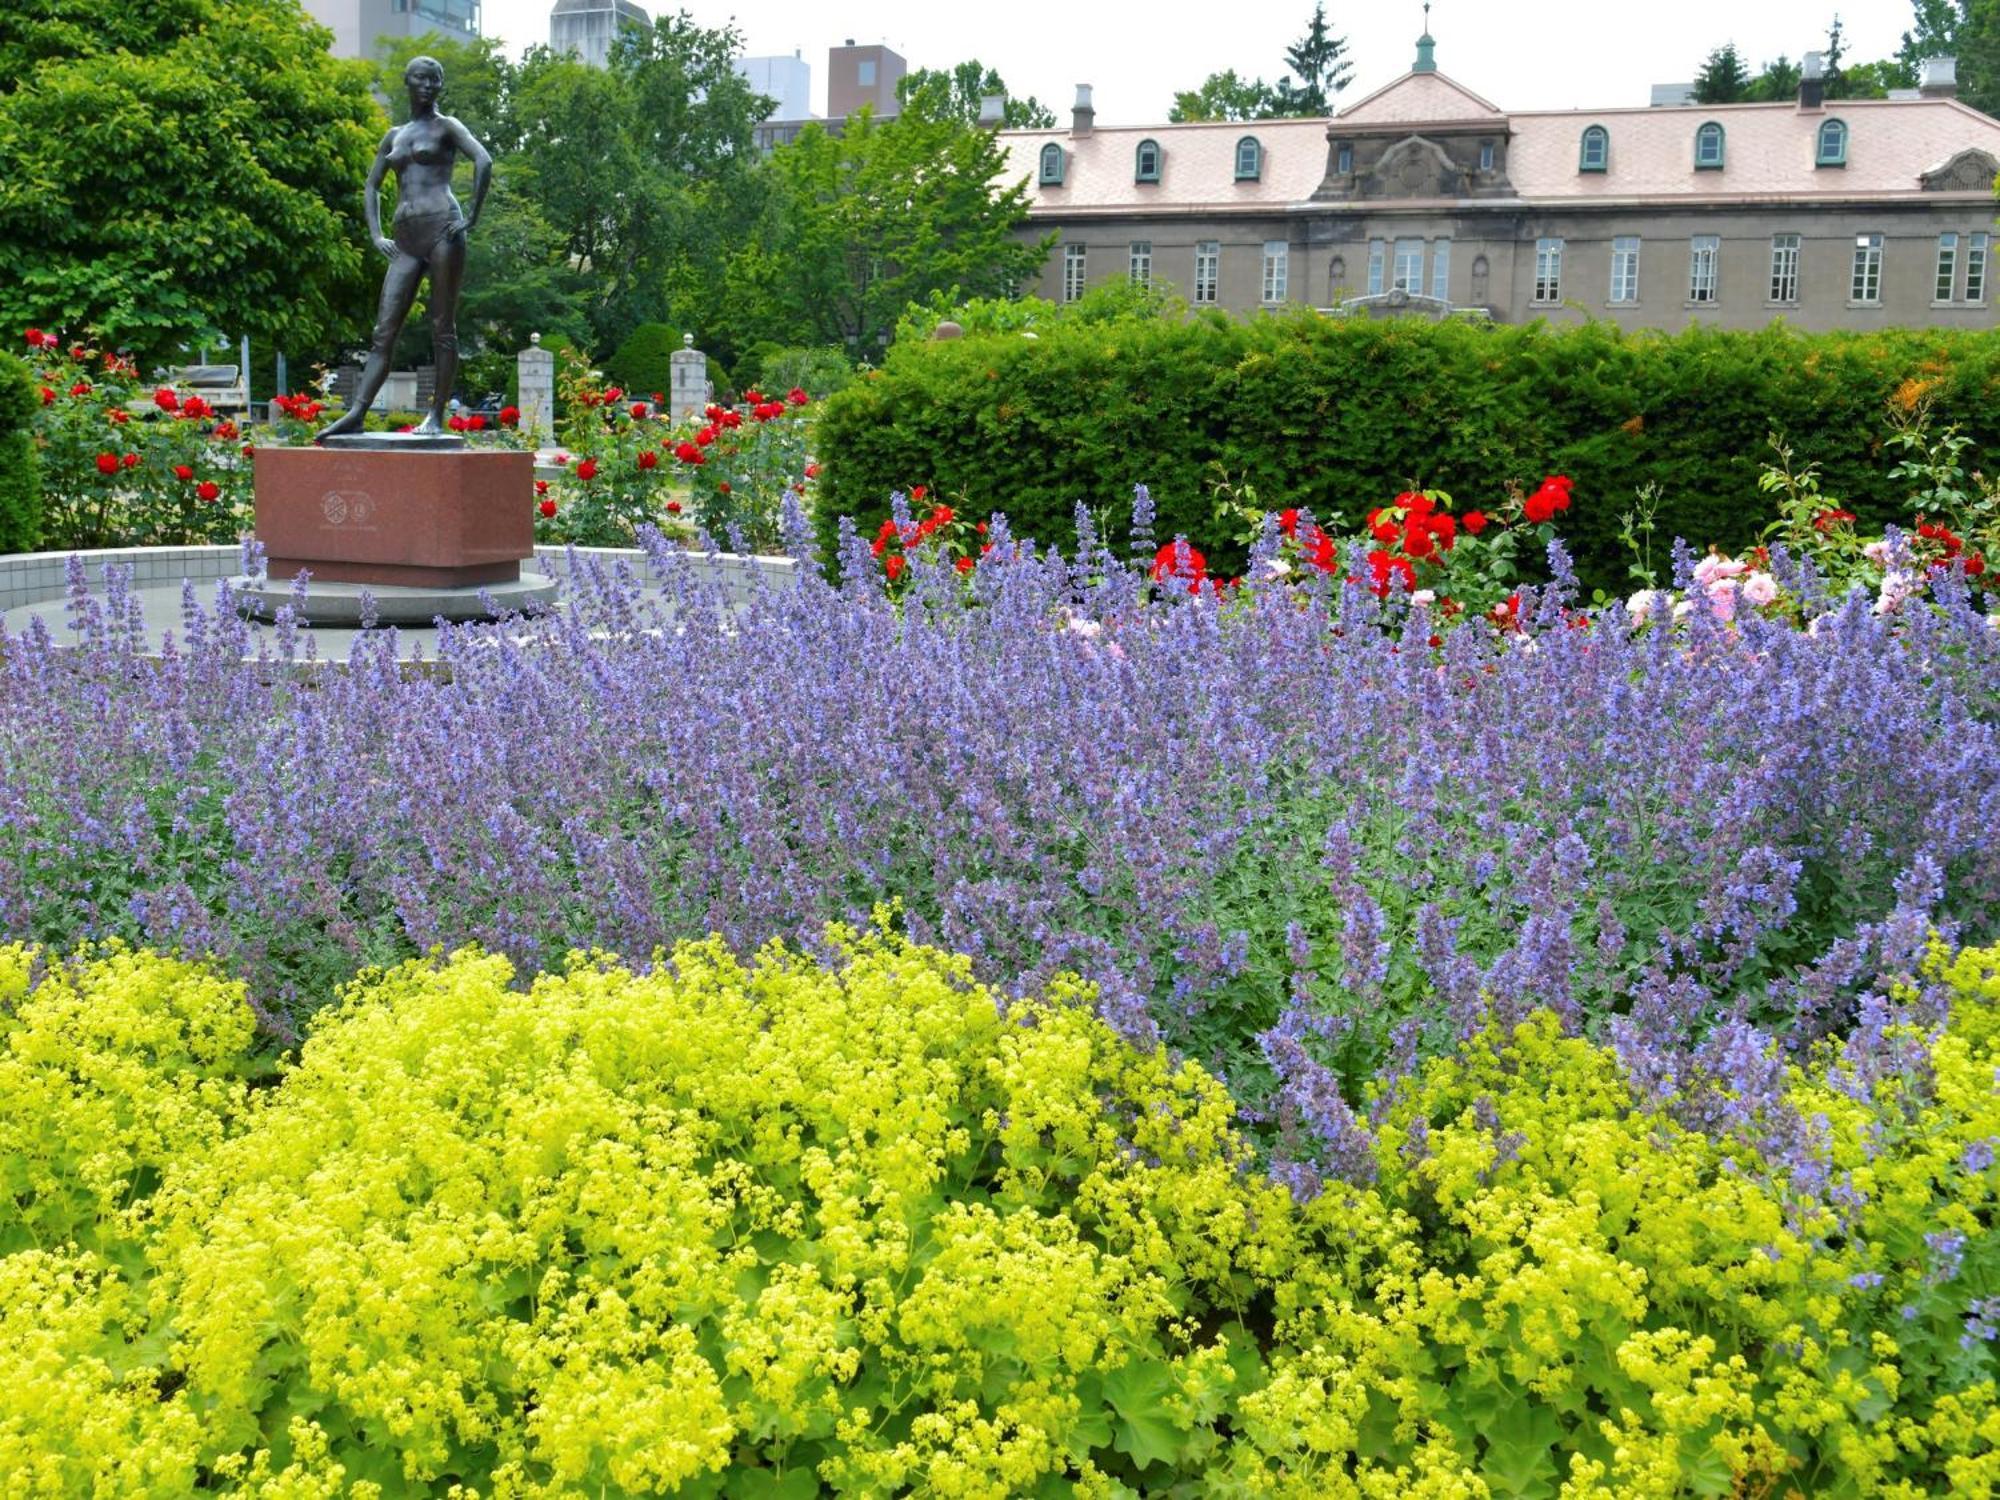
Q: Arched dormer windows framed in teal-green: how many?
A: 6